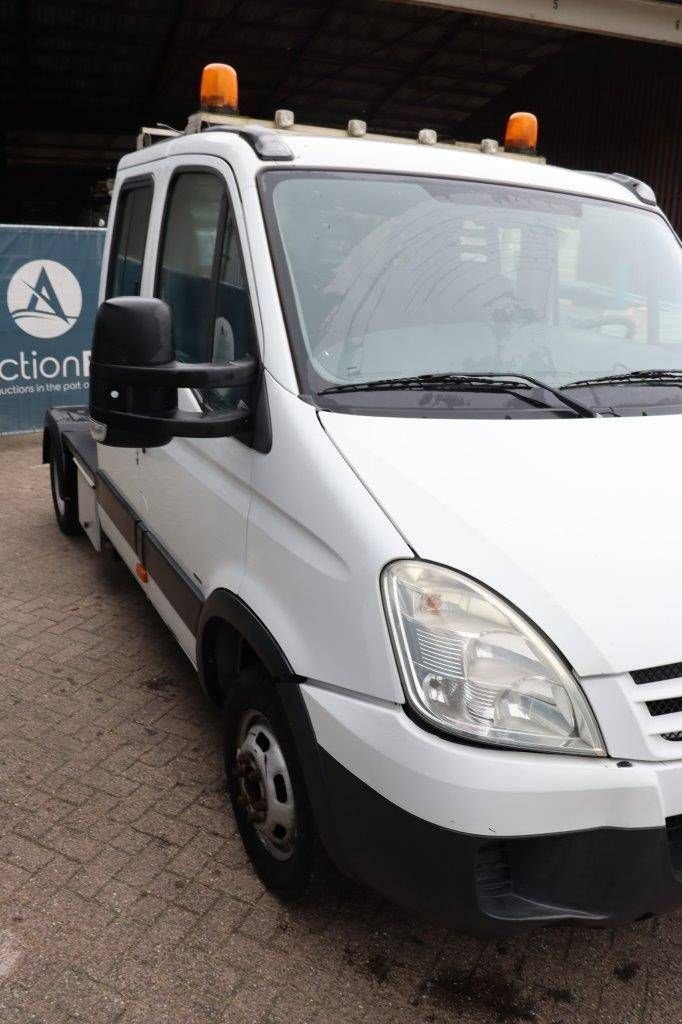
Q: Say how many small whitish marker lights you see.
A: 4